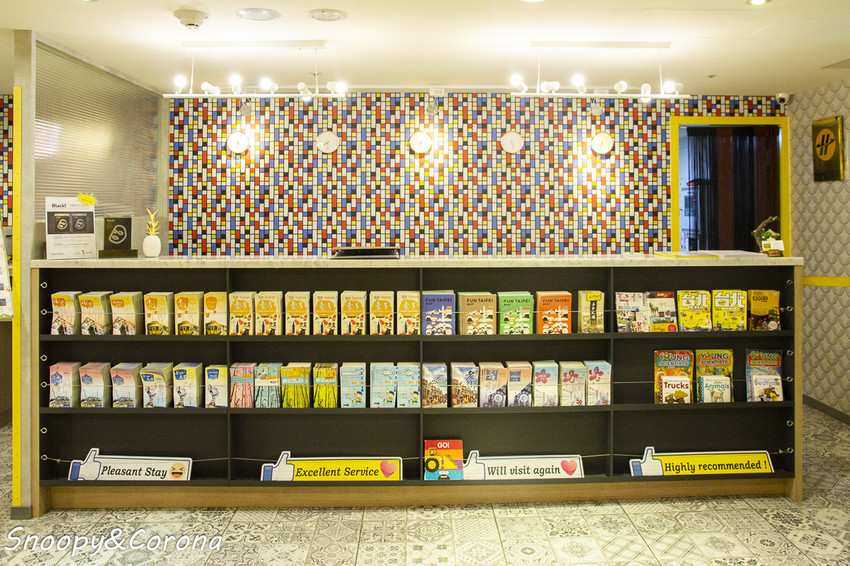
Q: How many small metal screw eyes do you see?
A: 12